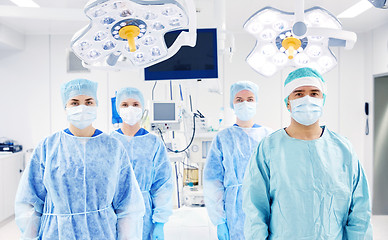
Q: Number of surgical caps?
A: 4